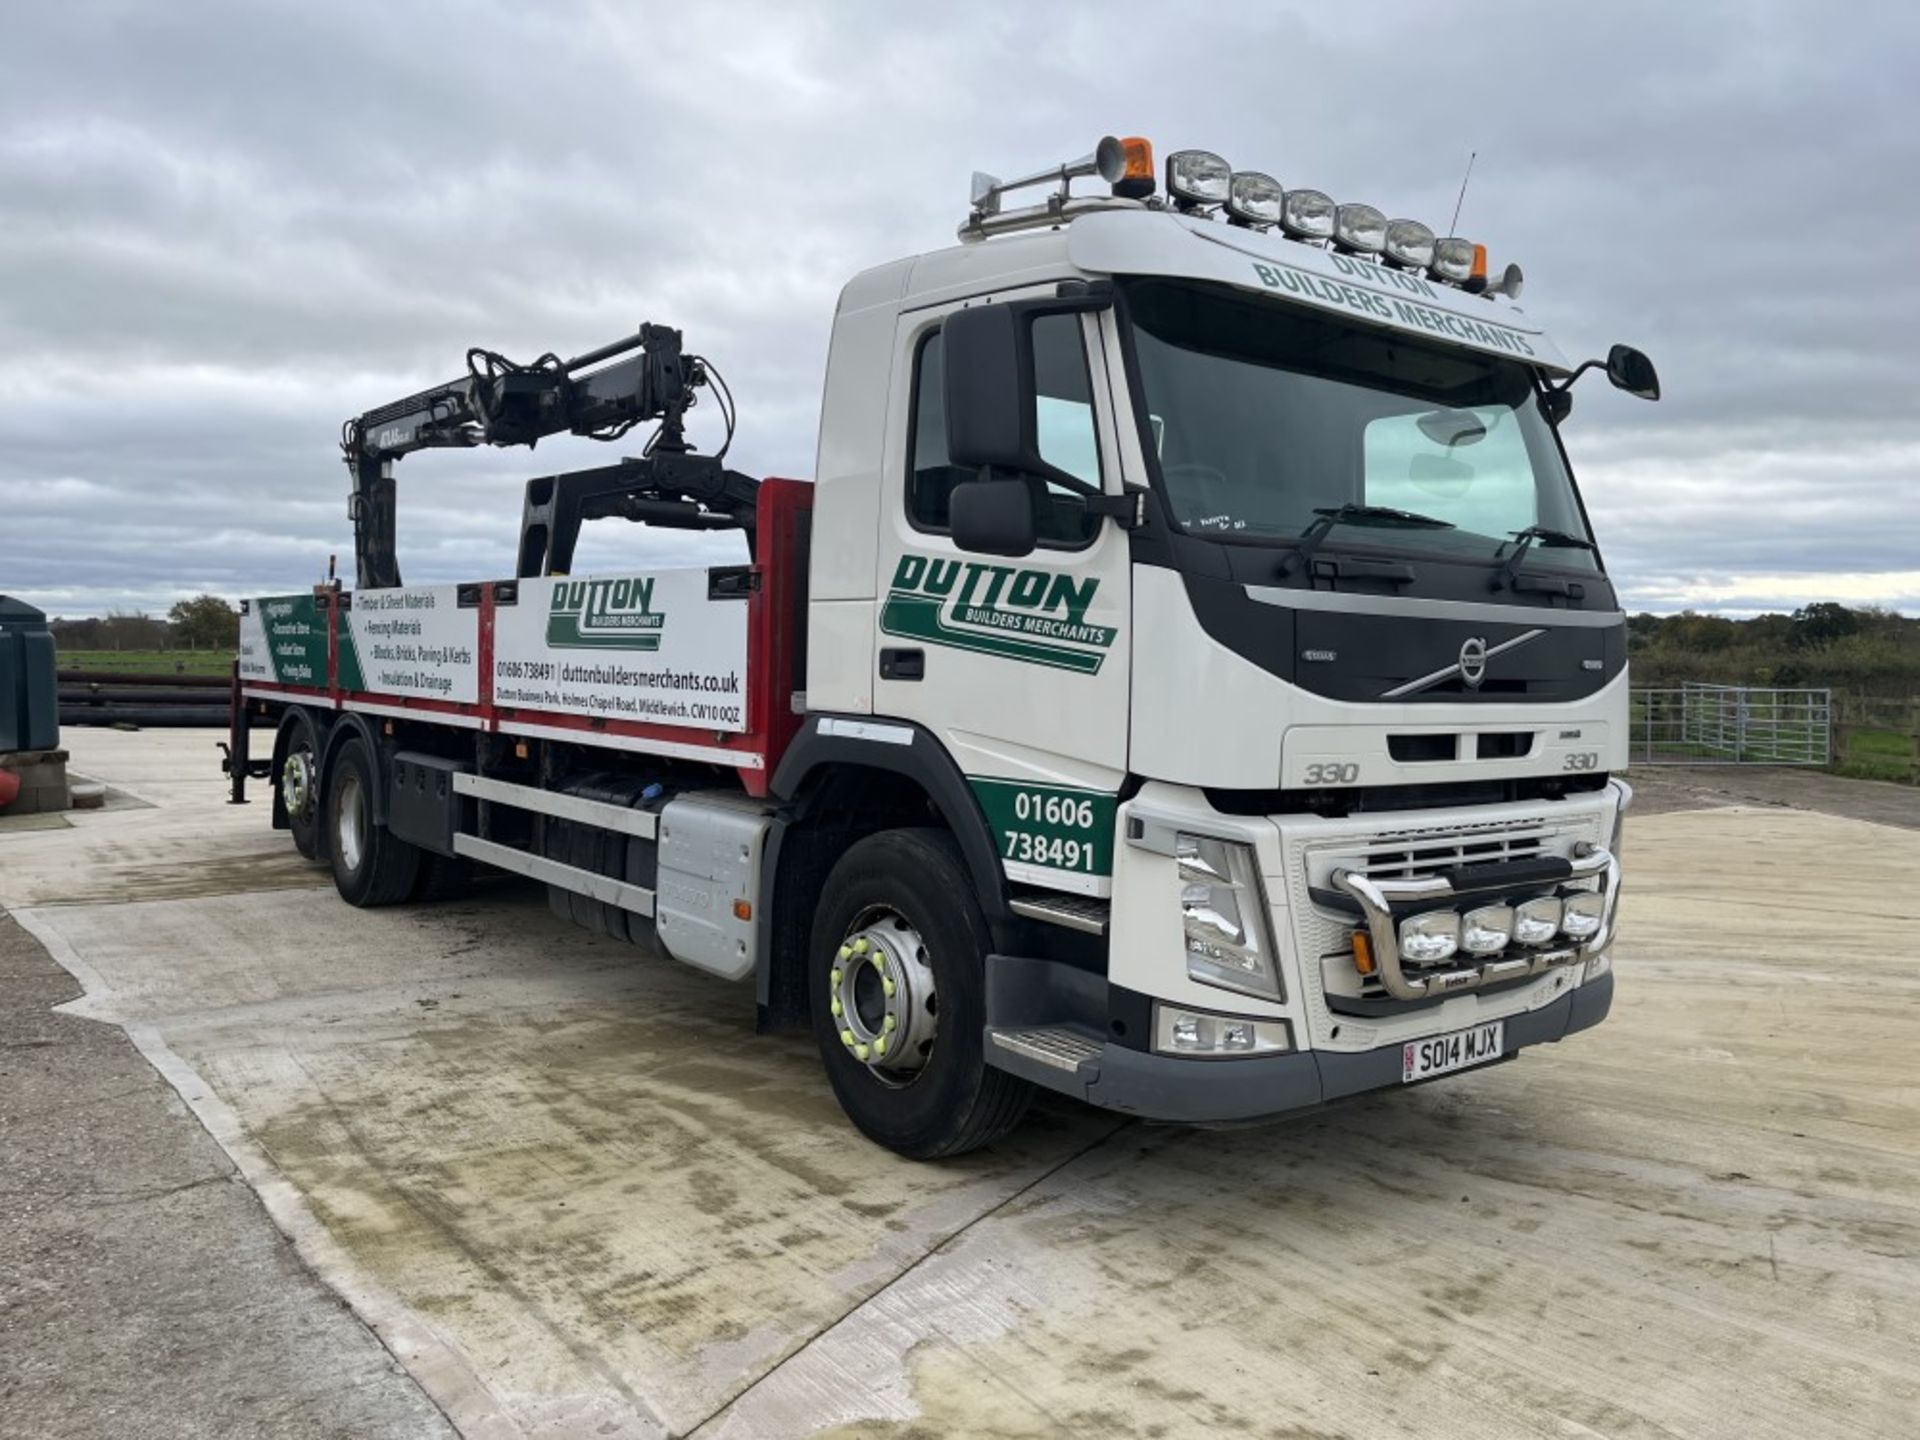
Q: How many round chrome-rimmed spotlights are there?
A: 10